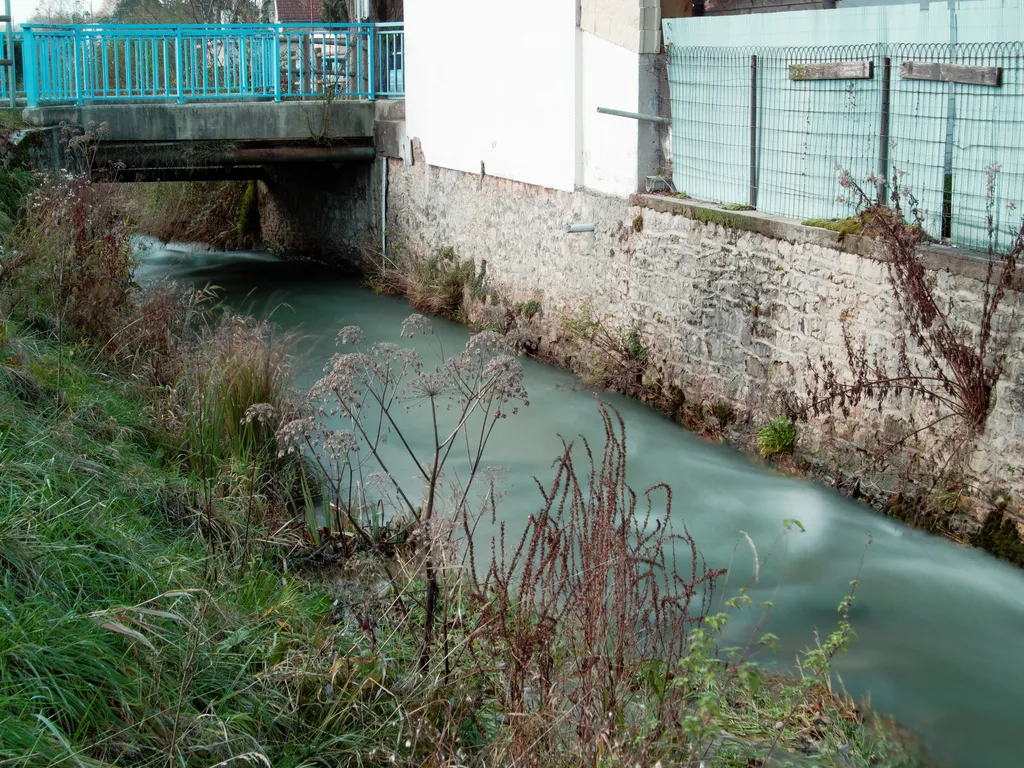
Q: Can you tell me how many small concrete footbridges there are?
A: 1